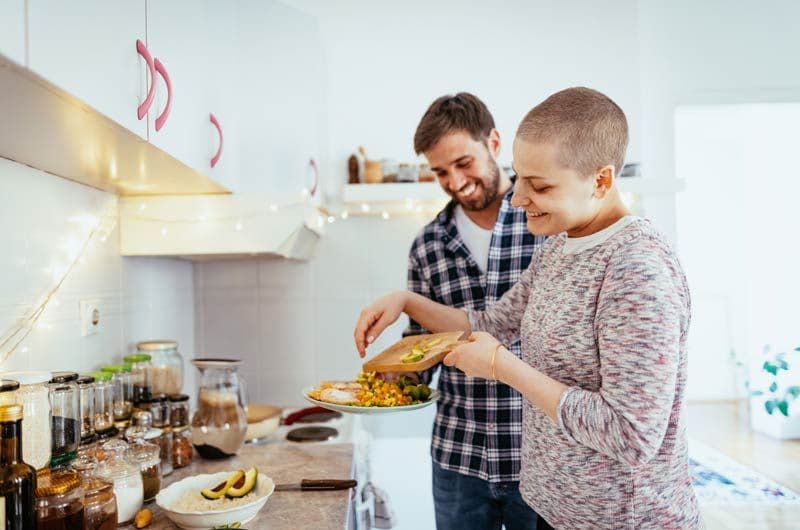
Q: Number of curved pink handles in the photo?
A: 4